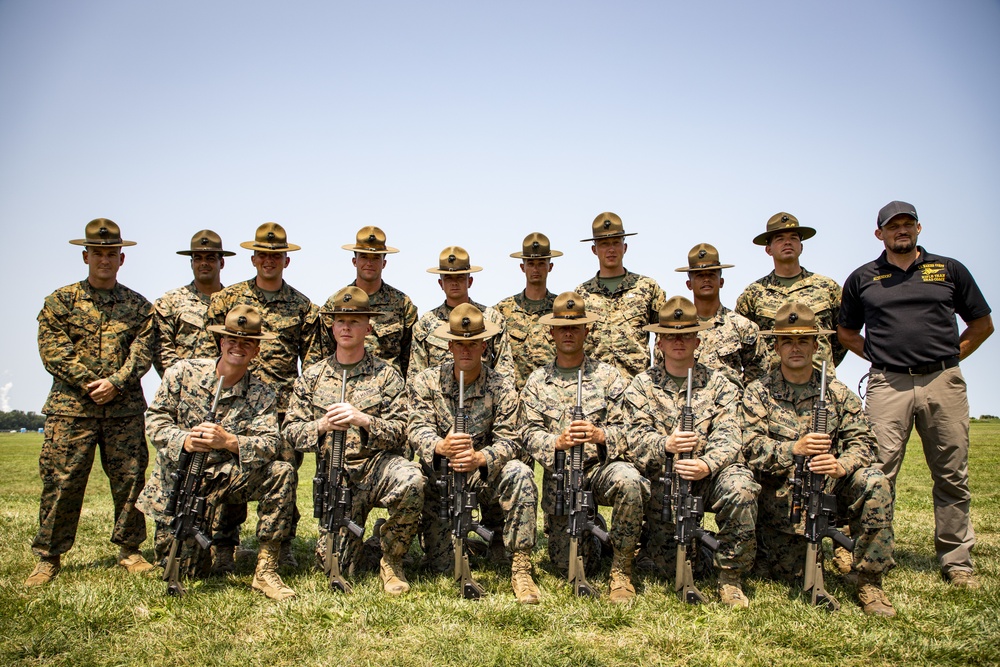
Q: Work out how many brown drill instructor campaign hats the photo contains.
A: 15